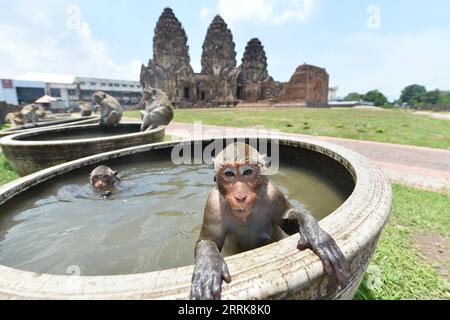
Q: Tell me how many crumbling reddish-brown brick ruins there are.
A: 1